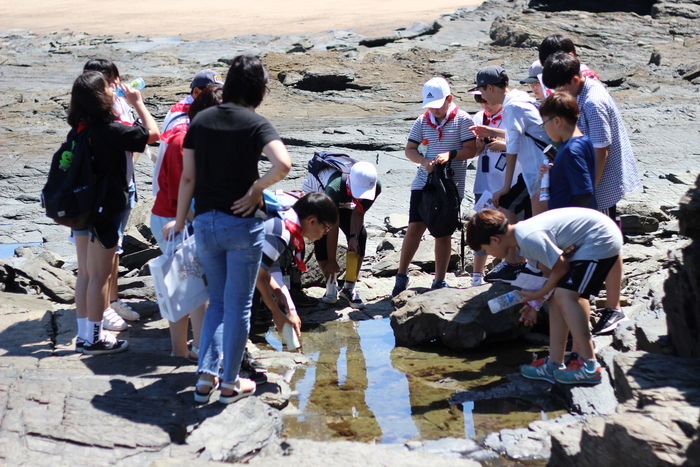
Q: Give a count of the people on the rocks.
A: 15